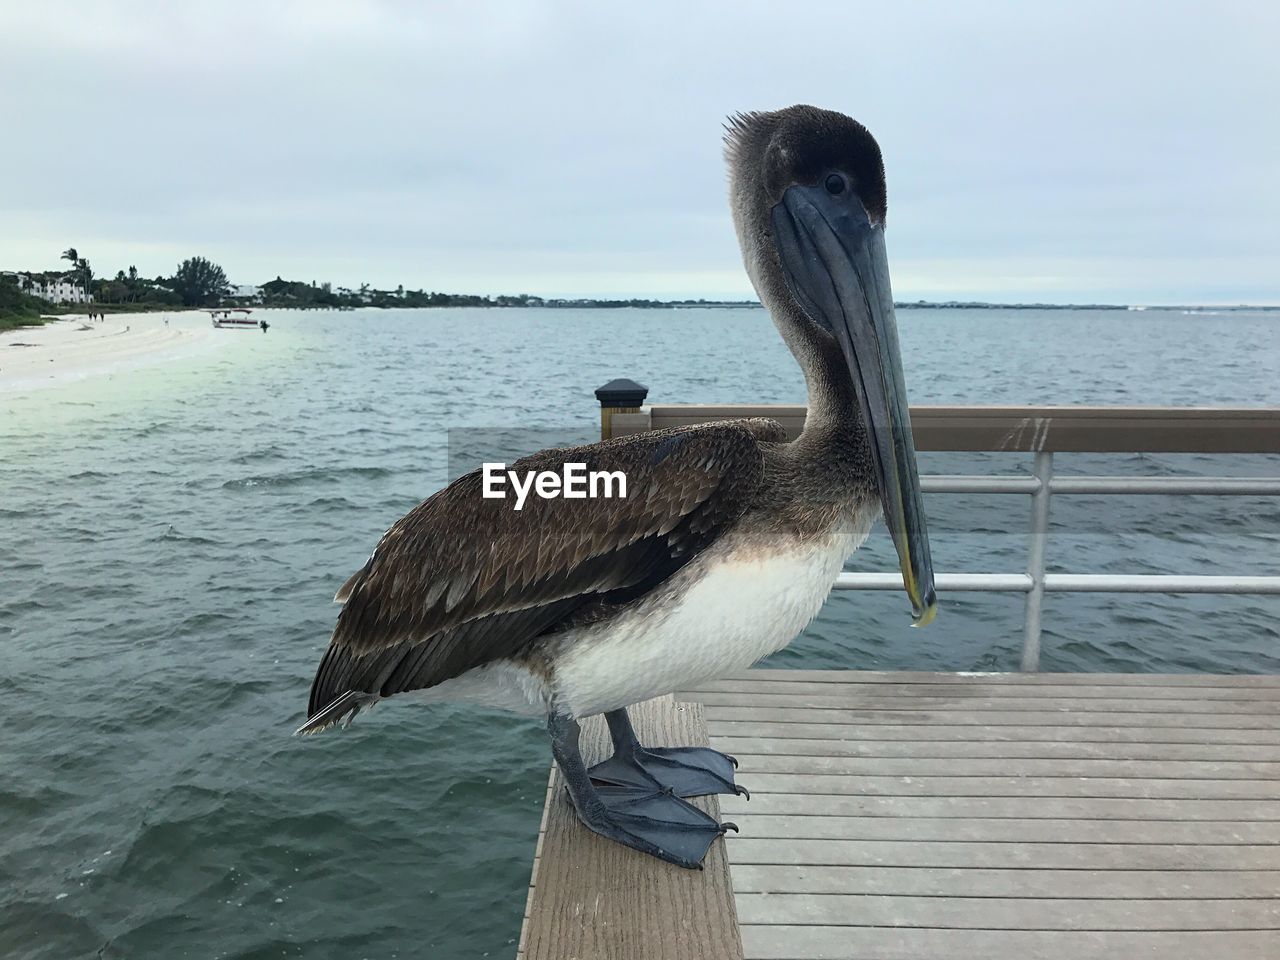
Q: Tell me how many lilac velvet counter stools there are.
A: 0